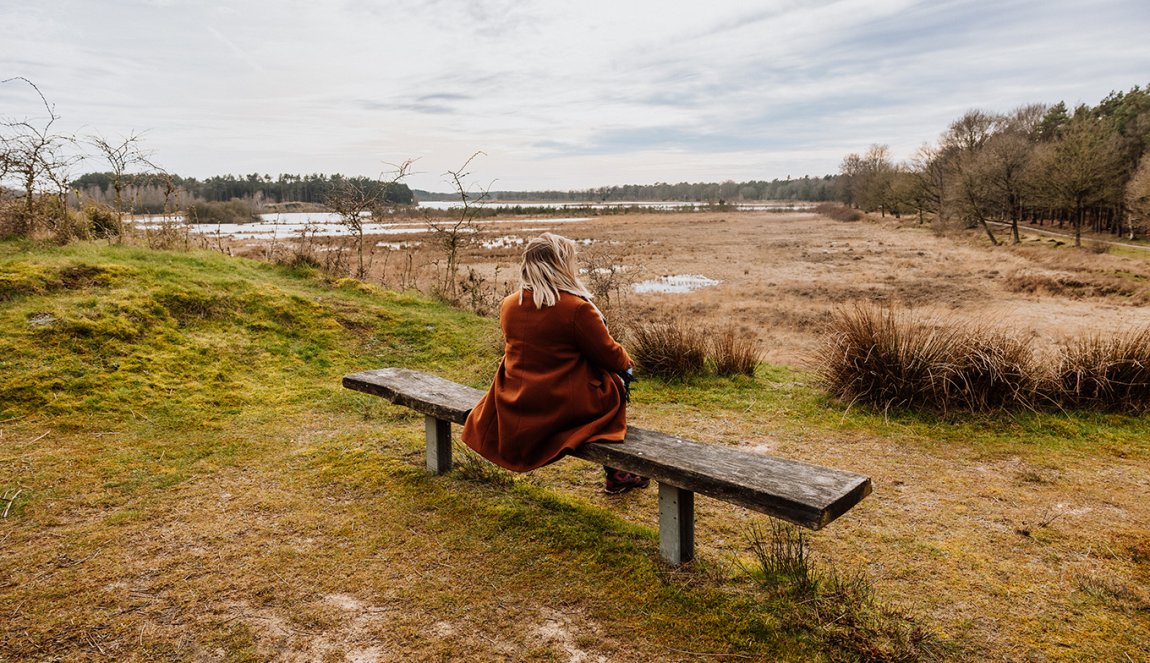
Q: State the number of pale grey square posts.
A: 2